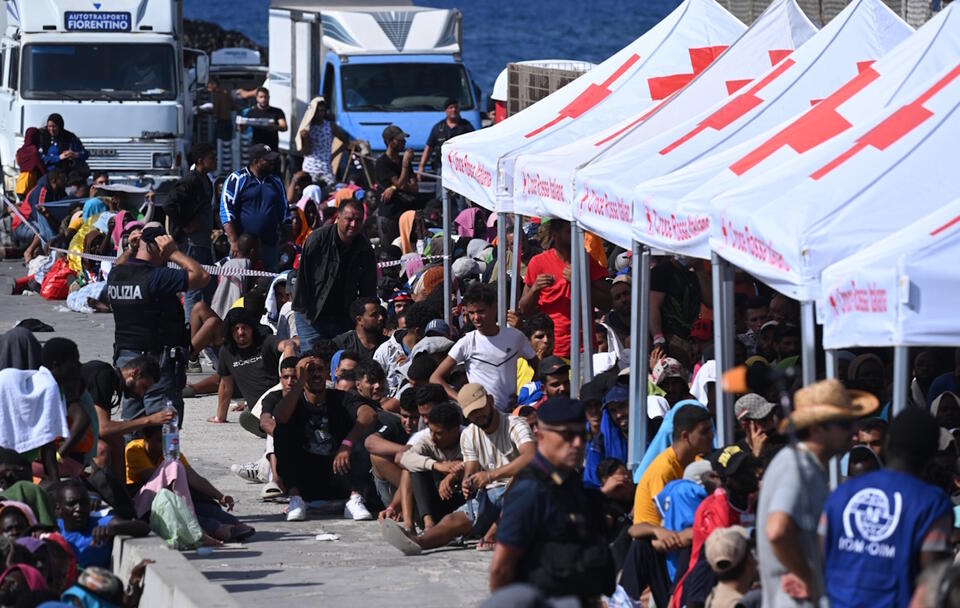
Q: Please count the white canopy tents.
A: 6